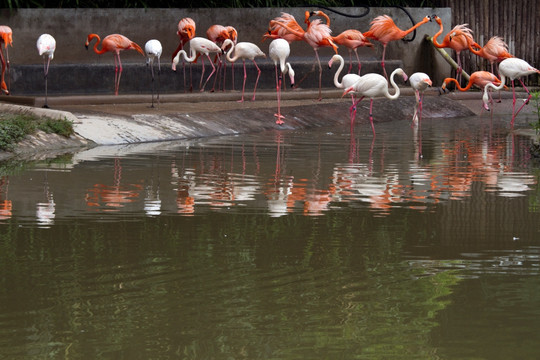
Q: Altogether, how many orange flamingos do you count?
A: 12